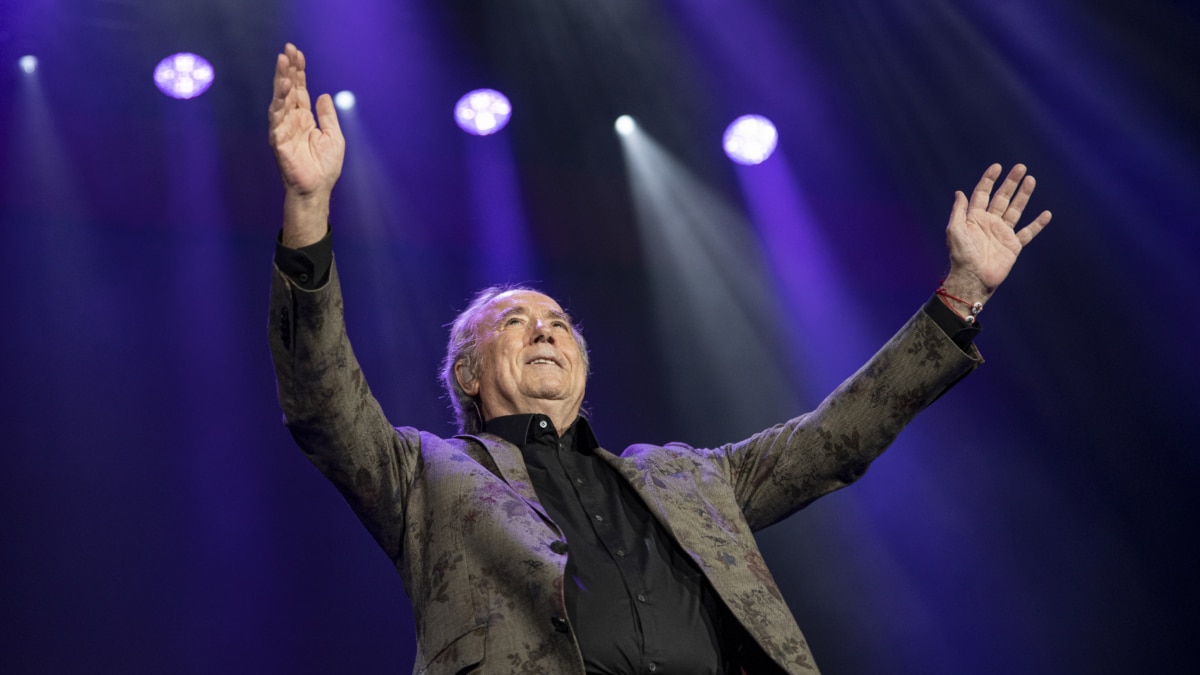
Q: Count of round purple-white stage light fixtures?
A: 3